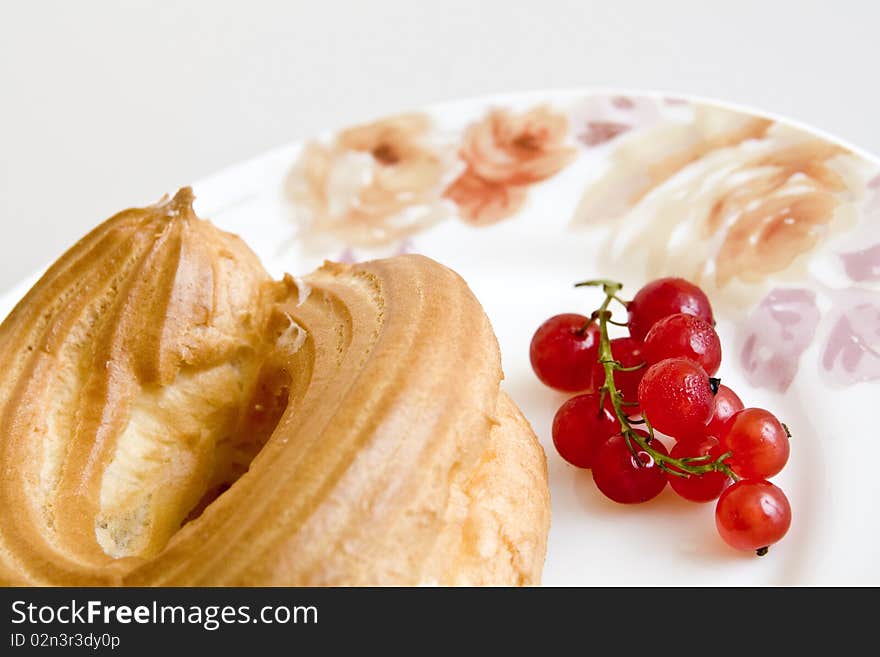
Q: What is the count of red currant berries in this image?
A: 11